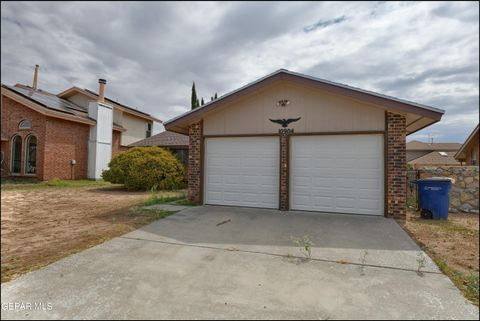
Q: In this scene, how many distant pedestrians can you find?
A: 0